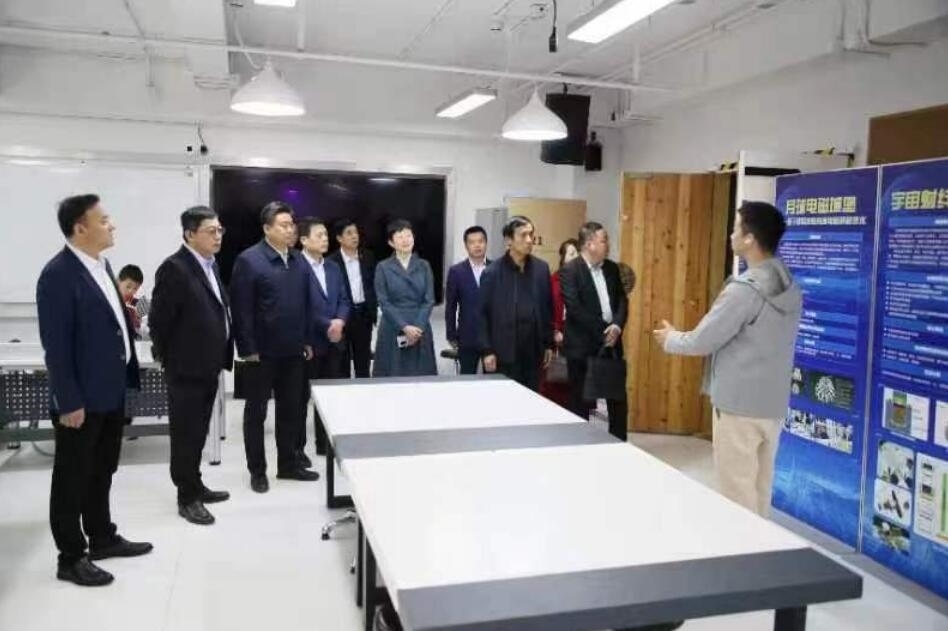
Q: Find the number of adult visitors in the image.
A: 10